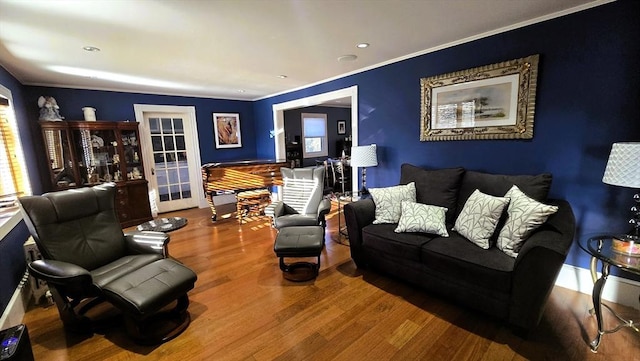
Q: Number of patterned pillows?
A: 4